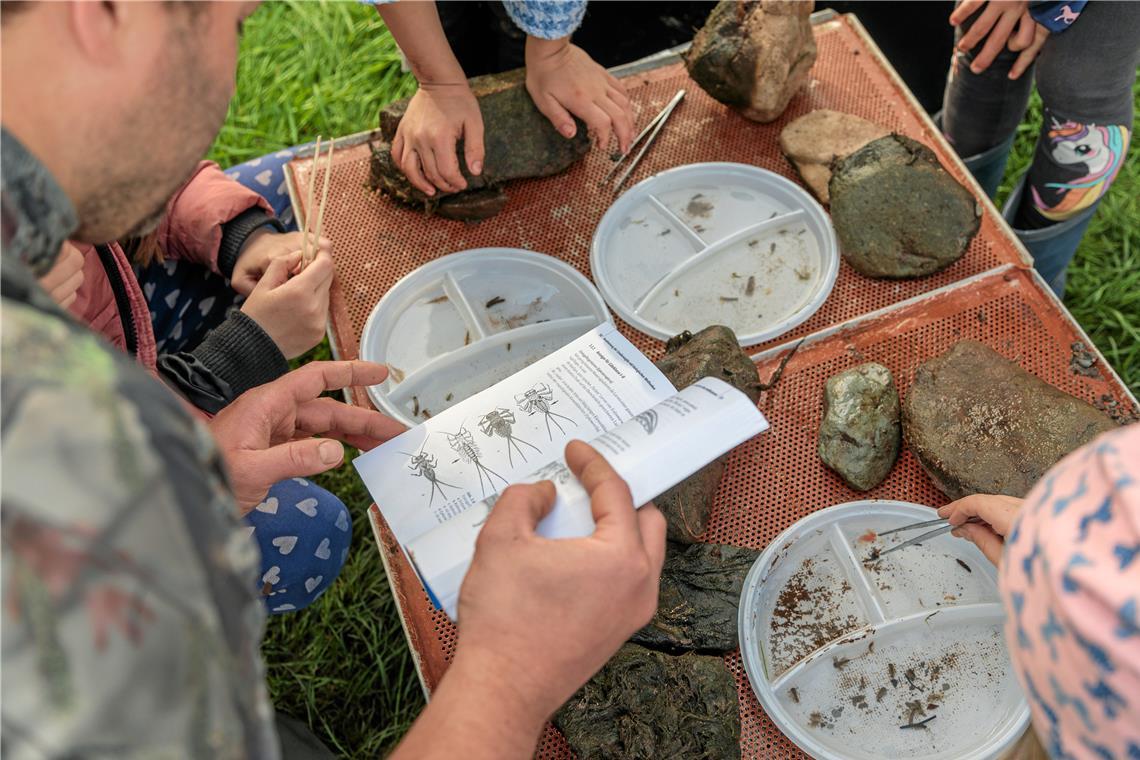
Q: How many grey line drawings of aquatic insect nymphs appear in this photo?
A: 4